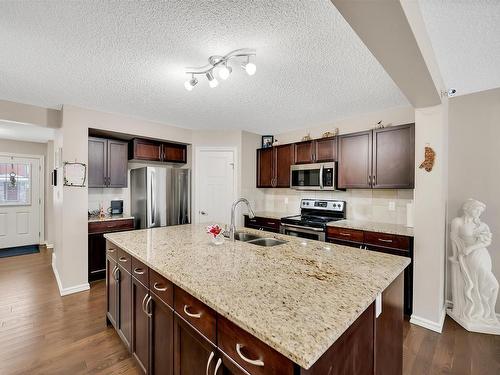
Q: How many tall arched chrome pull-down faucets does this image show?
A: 1